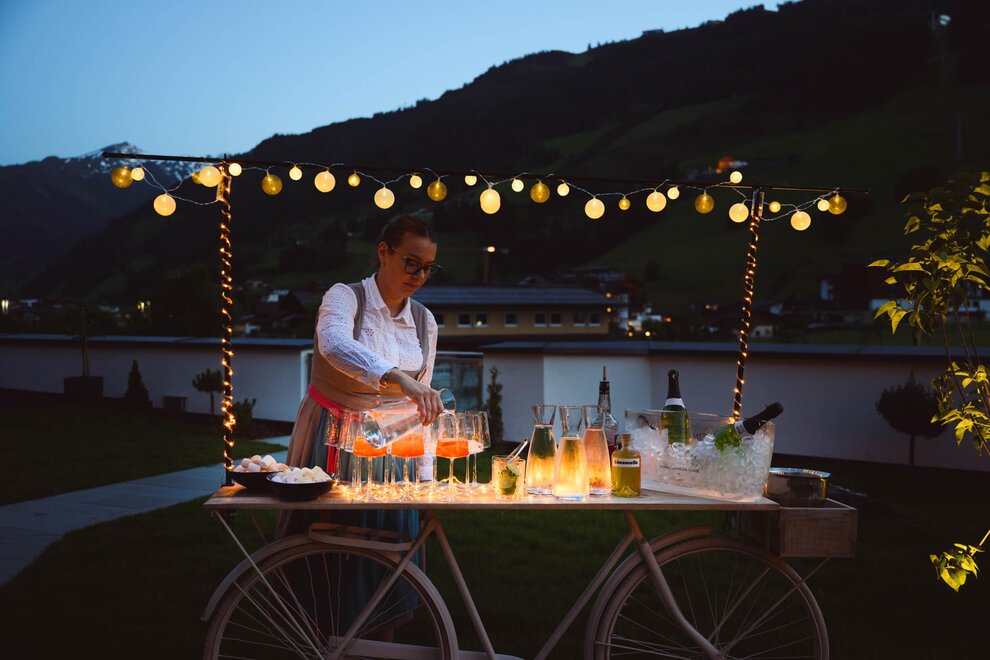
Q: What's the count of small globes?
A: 14